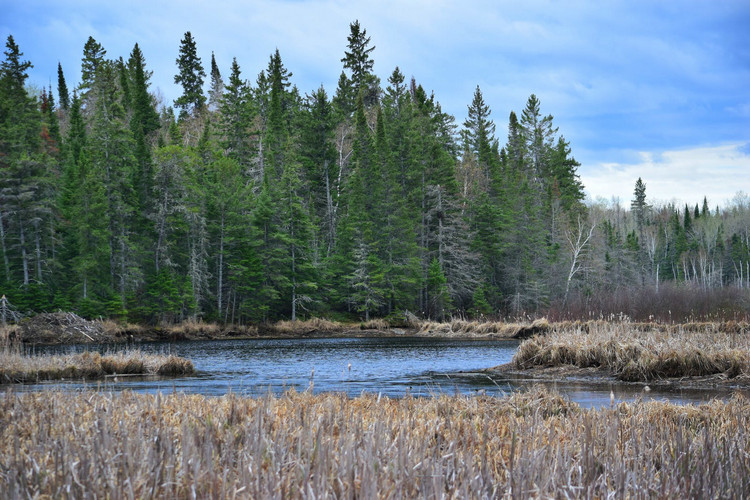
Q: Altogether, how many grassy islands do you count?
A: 2